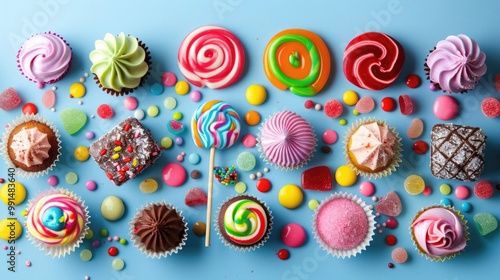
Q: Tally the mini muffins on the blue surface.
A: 11